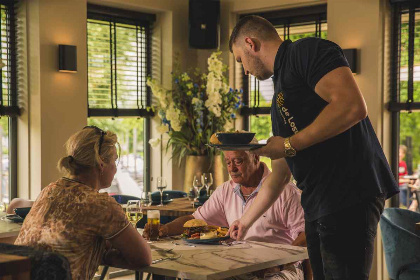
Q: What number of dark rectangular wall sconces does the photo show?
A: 2